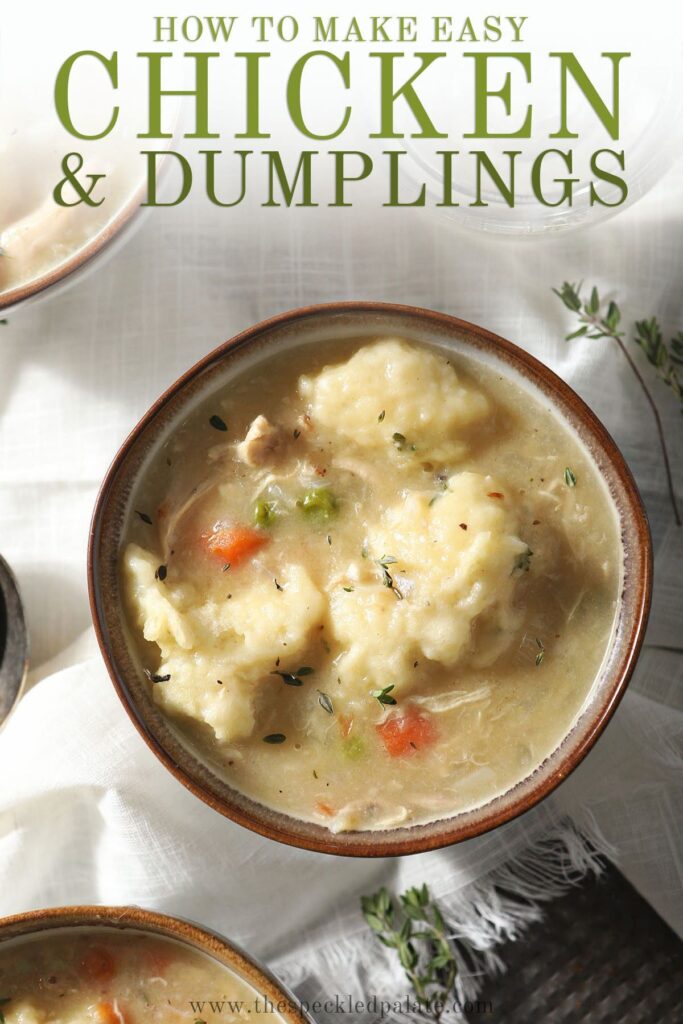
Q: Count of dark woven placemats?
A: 1